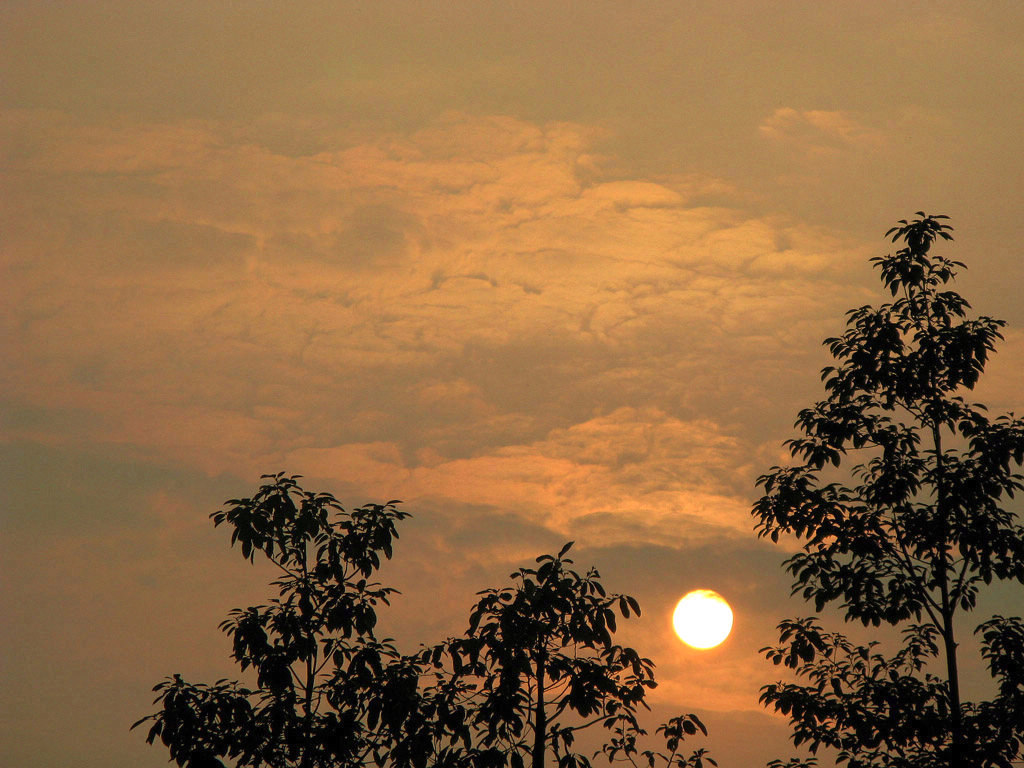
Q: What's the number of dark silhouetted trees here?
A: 3